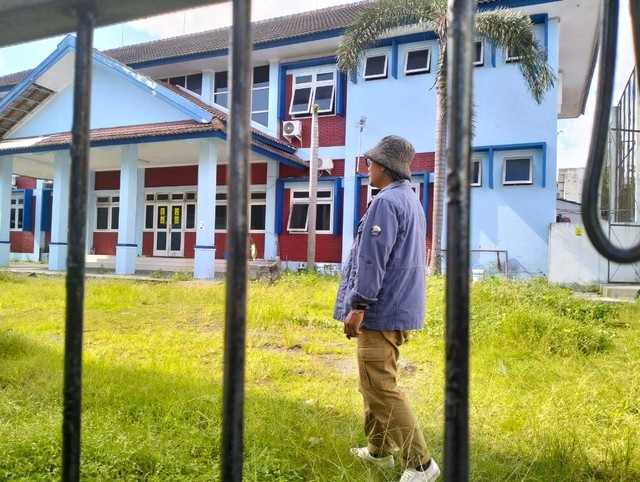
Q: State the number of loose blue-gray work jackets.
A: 1